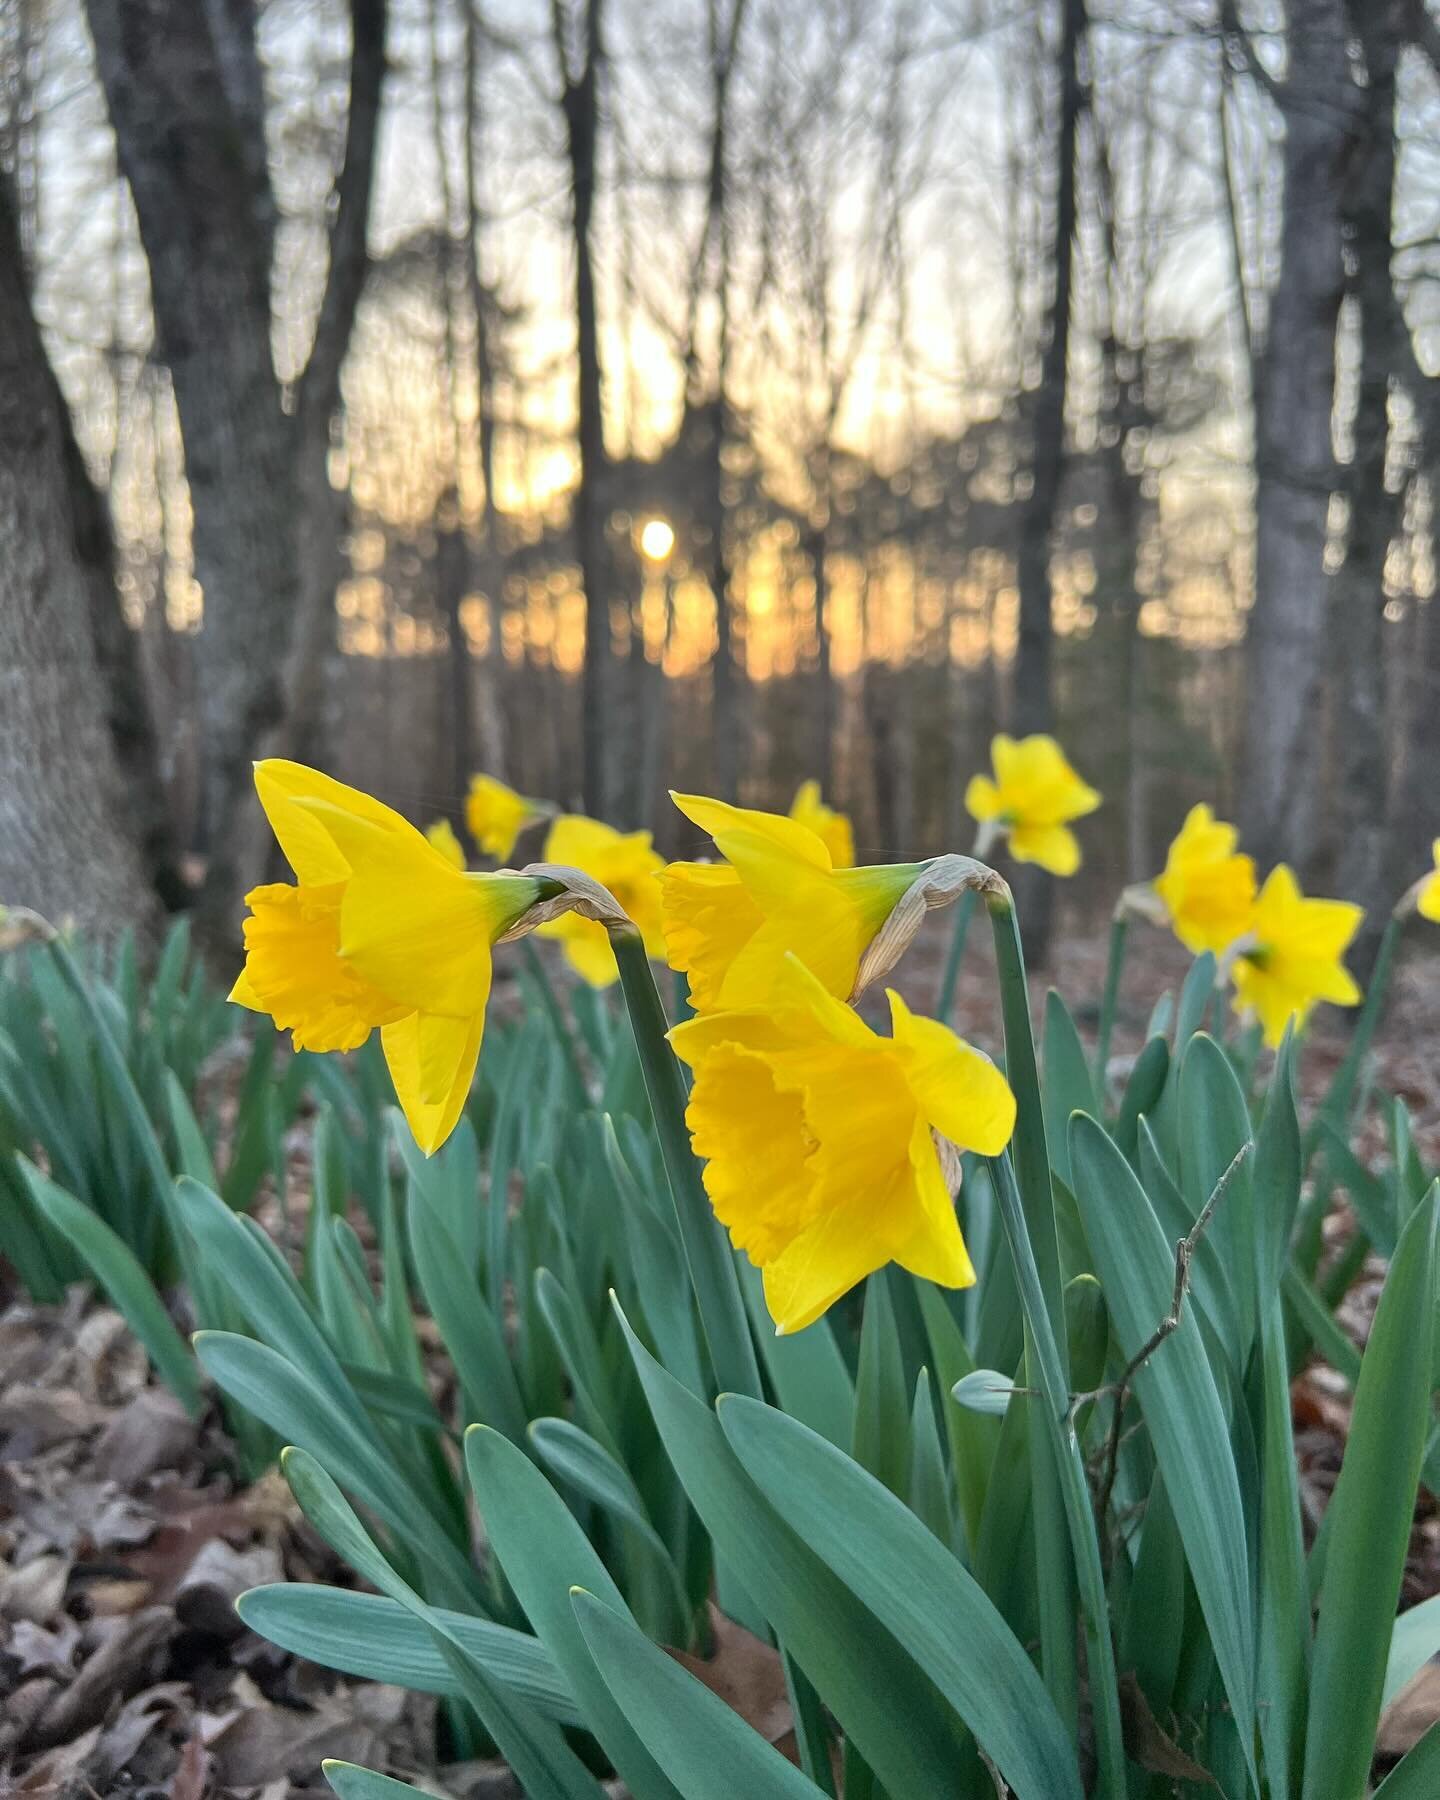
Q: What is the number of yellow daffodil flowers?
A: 11